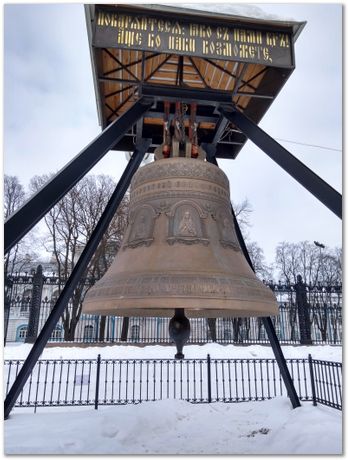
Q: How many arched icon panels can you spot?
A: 3